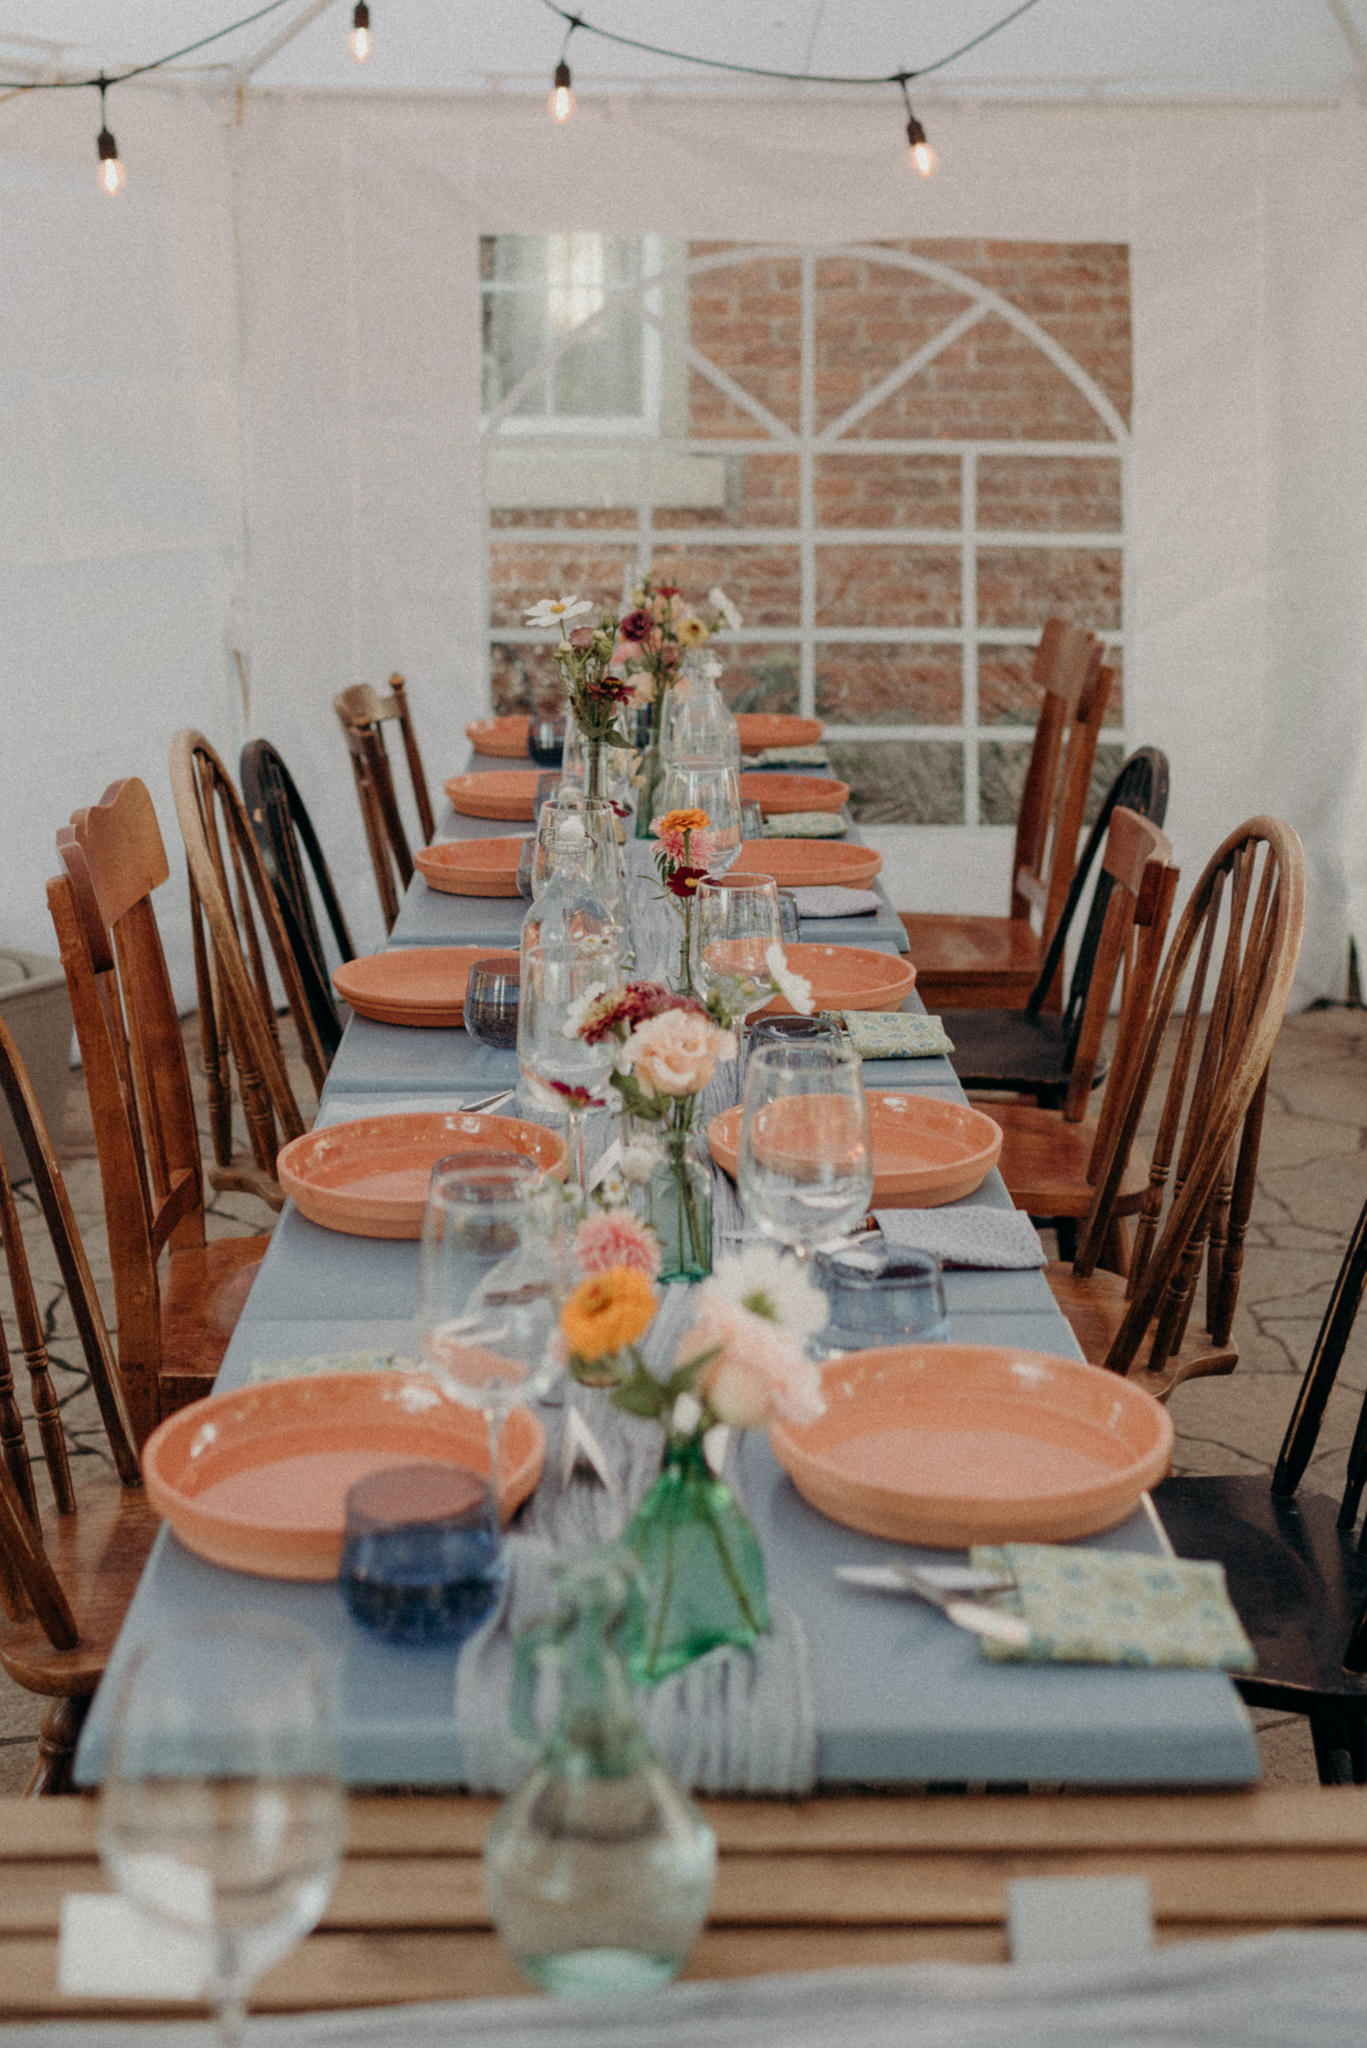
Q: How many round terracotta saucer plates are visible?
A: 12